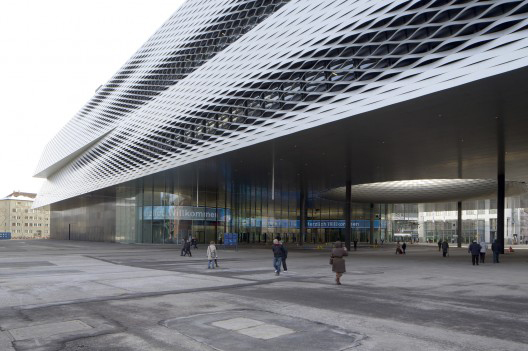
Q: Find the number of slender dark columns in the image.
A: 5